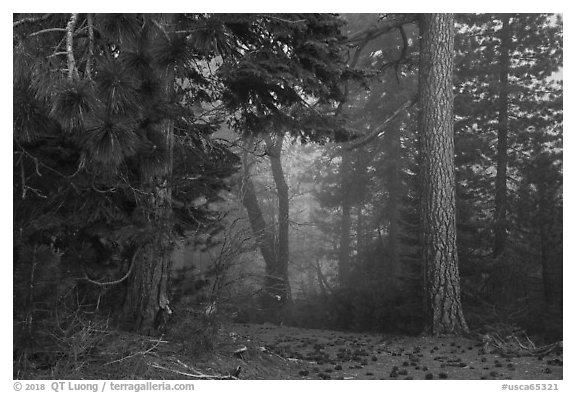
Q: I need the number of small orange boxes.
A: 0